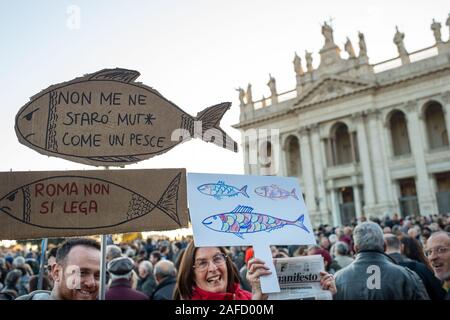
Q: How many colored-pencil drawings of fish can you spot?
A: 3